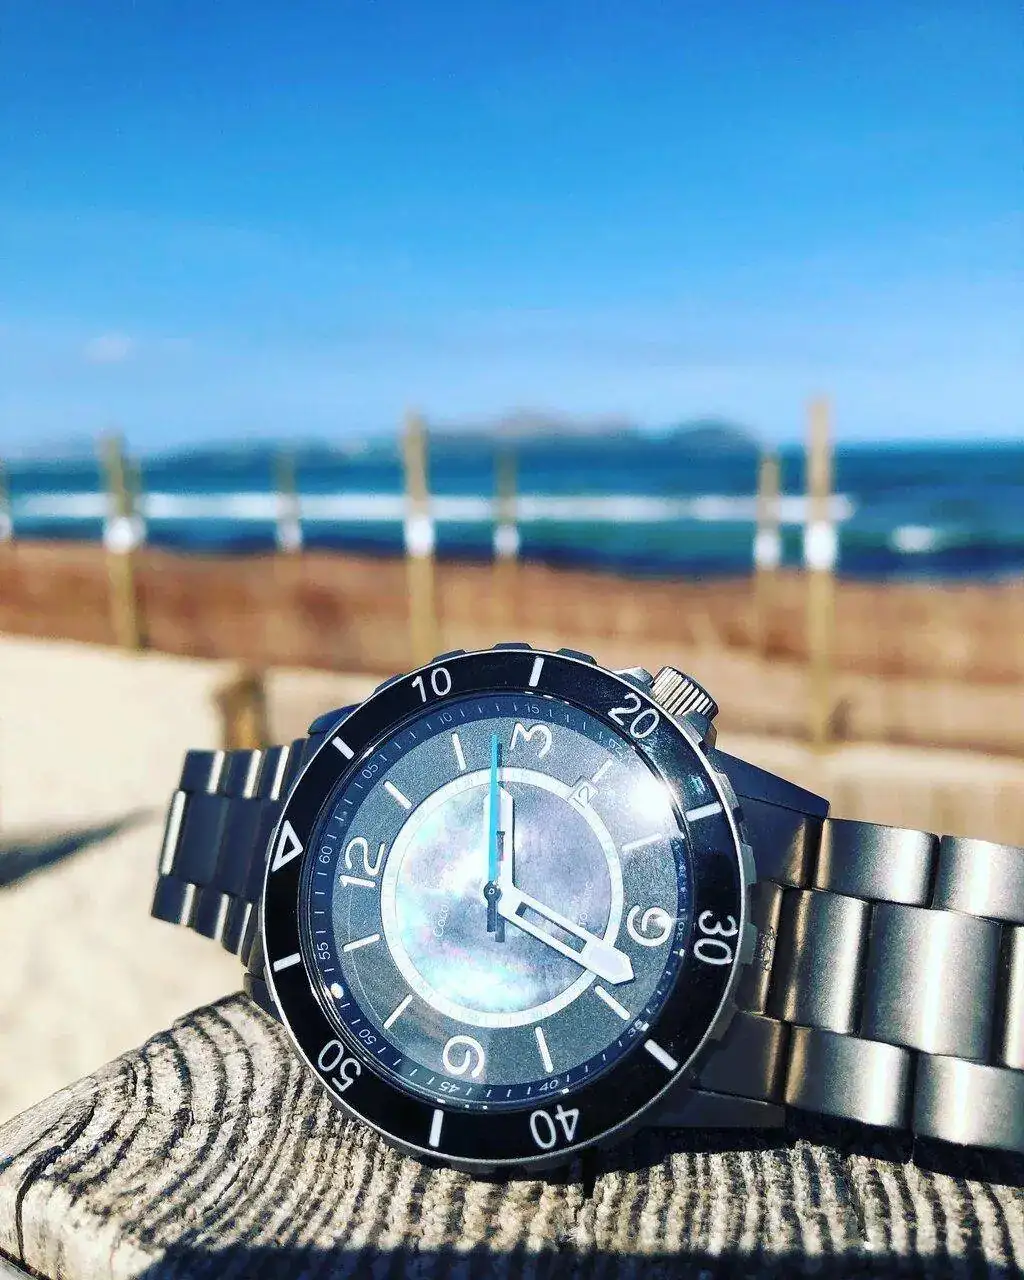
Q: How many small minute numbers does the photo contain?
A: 11